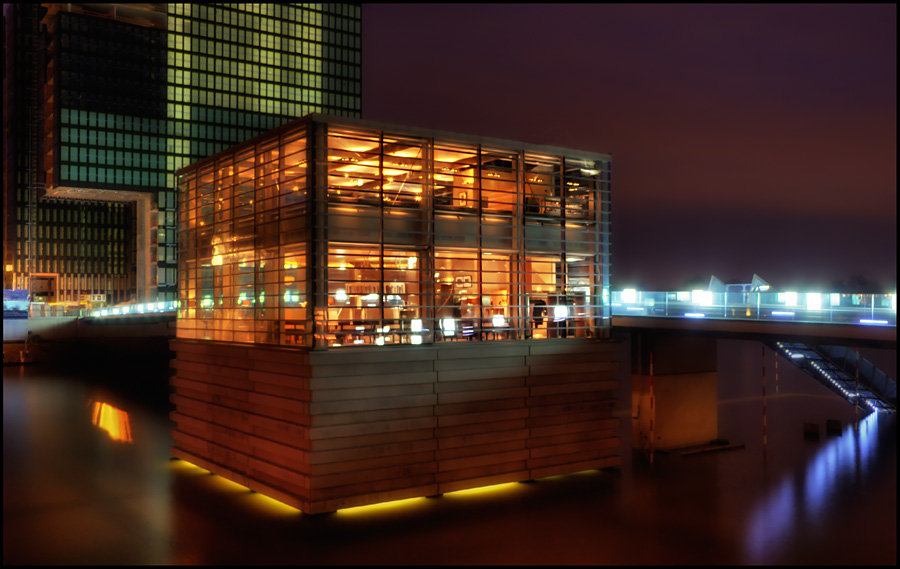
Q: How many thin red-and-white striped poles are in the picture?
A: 4